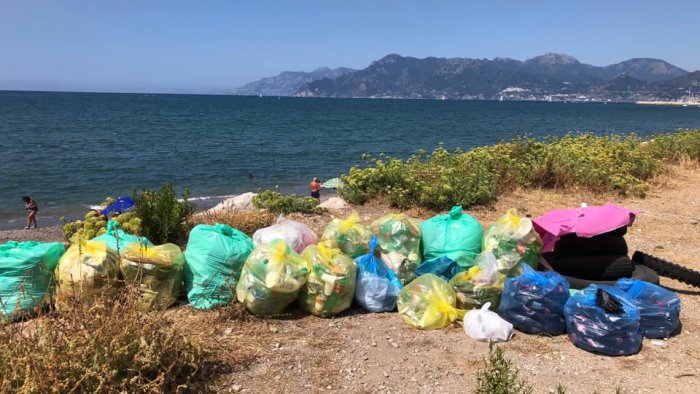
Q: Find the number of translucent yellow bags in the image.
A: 9